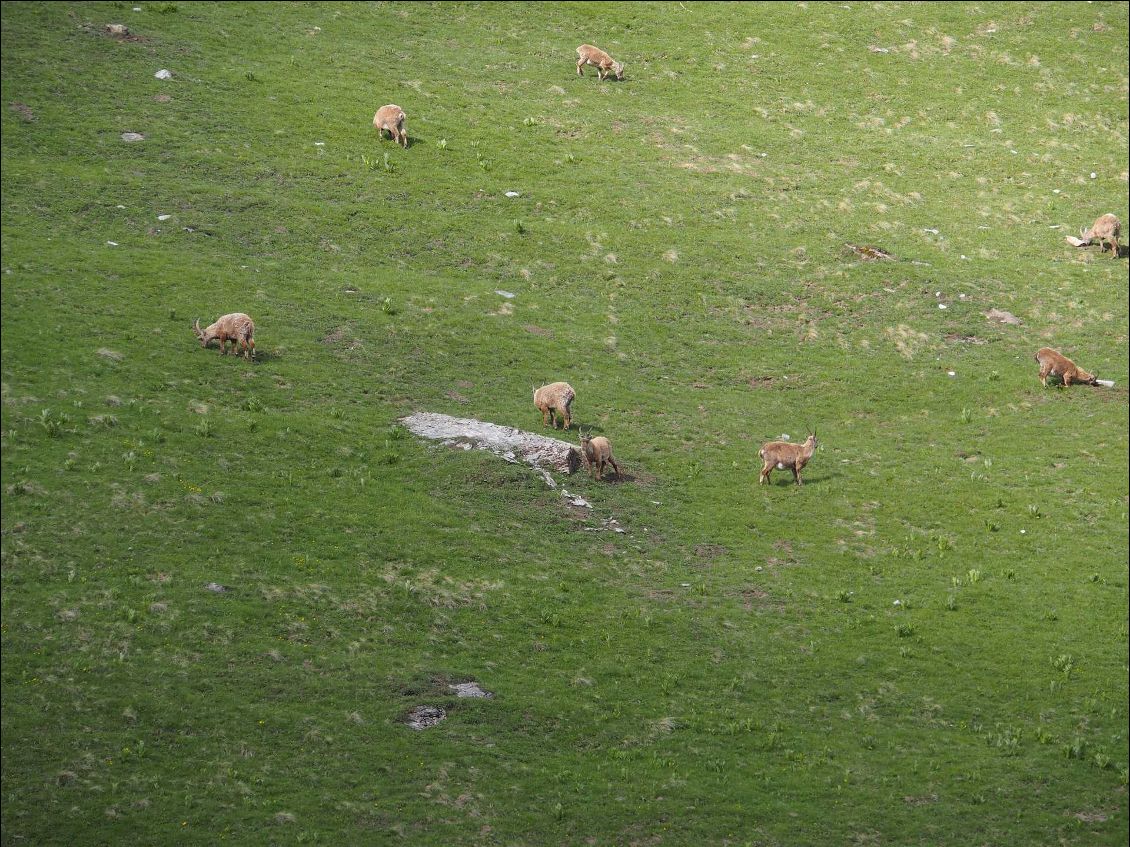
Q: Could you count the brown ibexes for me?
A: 8